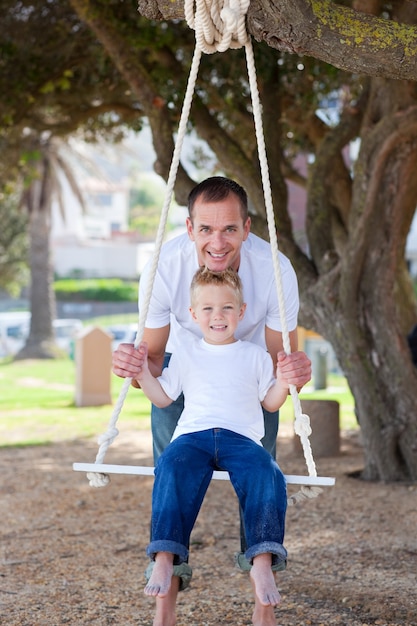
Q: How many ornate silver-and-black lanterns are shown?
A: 0